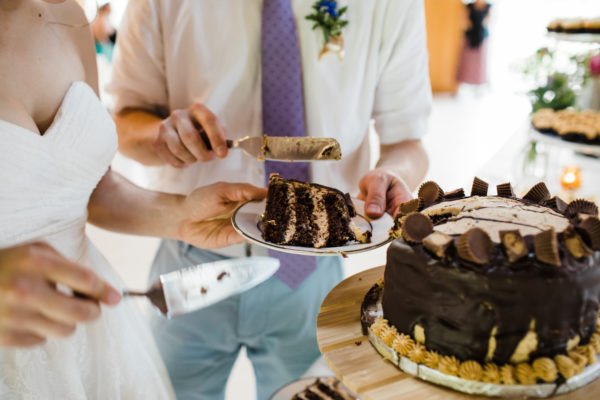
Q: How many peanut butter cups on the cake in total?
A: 15